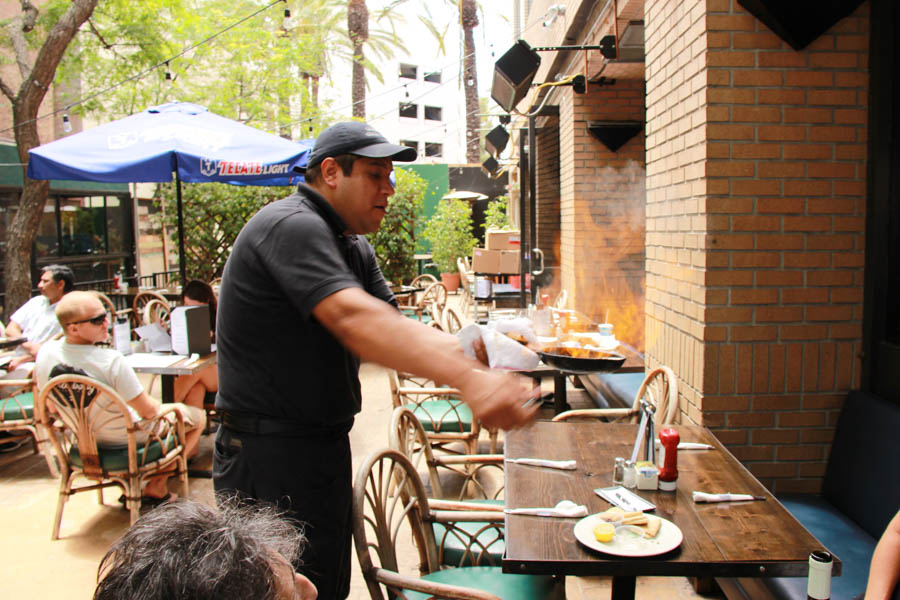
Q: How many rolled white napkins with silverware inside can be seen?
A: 4